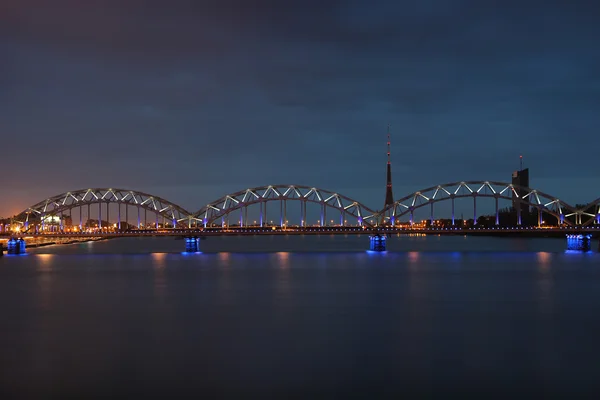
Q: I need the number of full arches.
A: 3